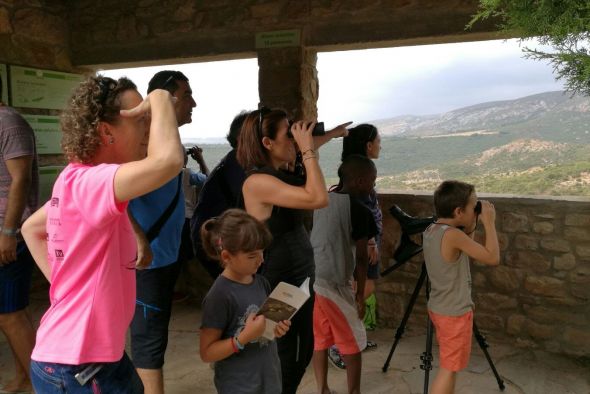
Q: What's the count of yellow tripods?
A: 0